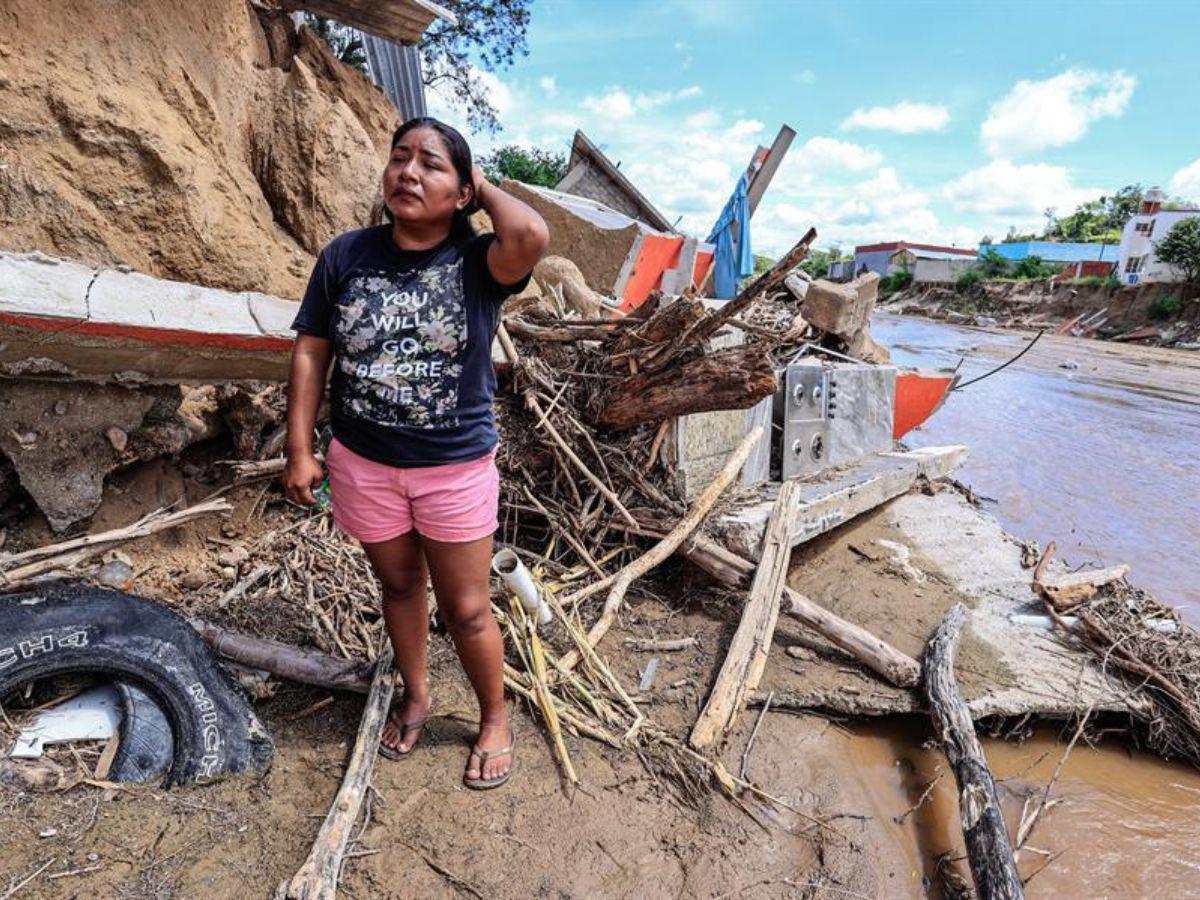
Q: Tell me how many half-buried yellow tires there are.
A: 0